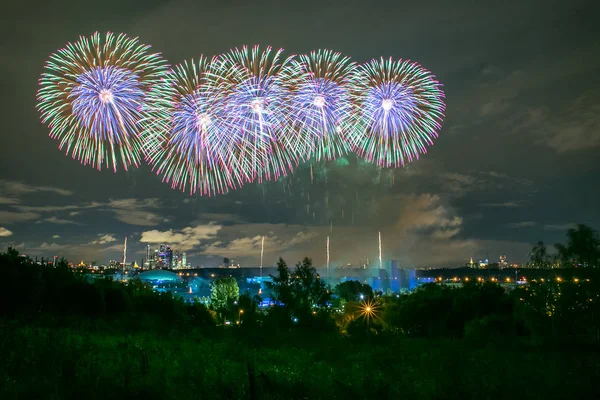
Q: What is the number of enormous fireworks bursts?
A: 5